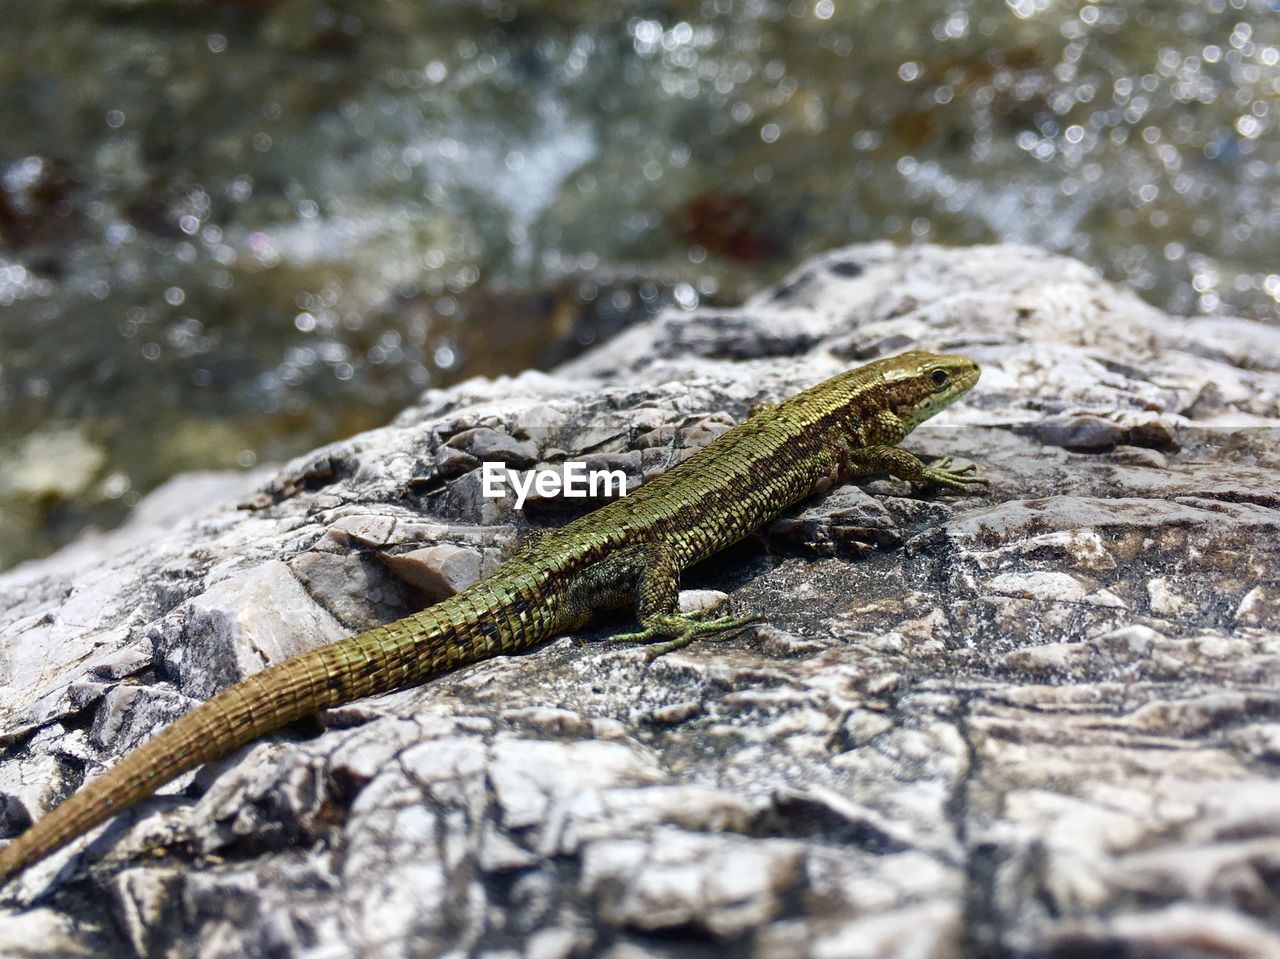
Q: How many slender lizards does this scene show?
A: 1